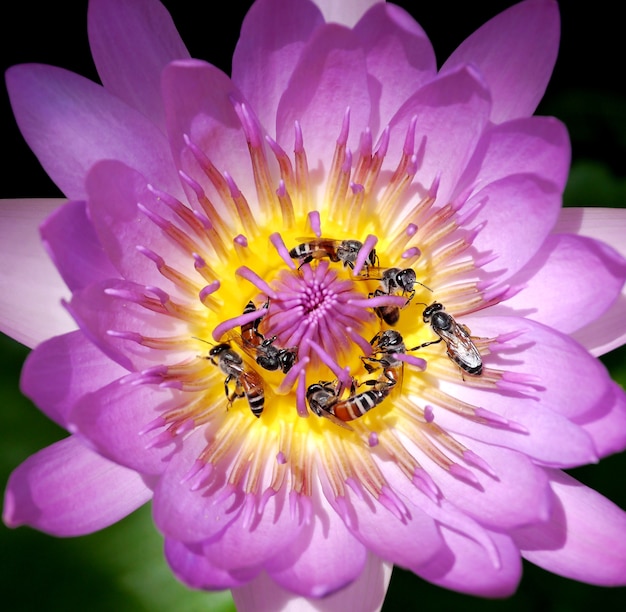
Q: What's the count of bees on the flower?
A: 7